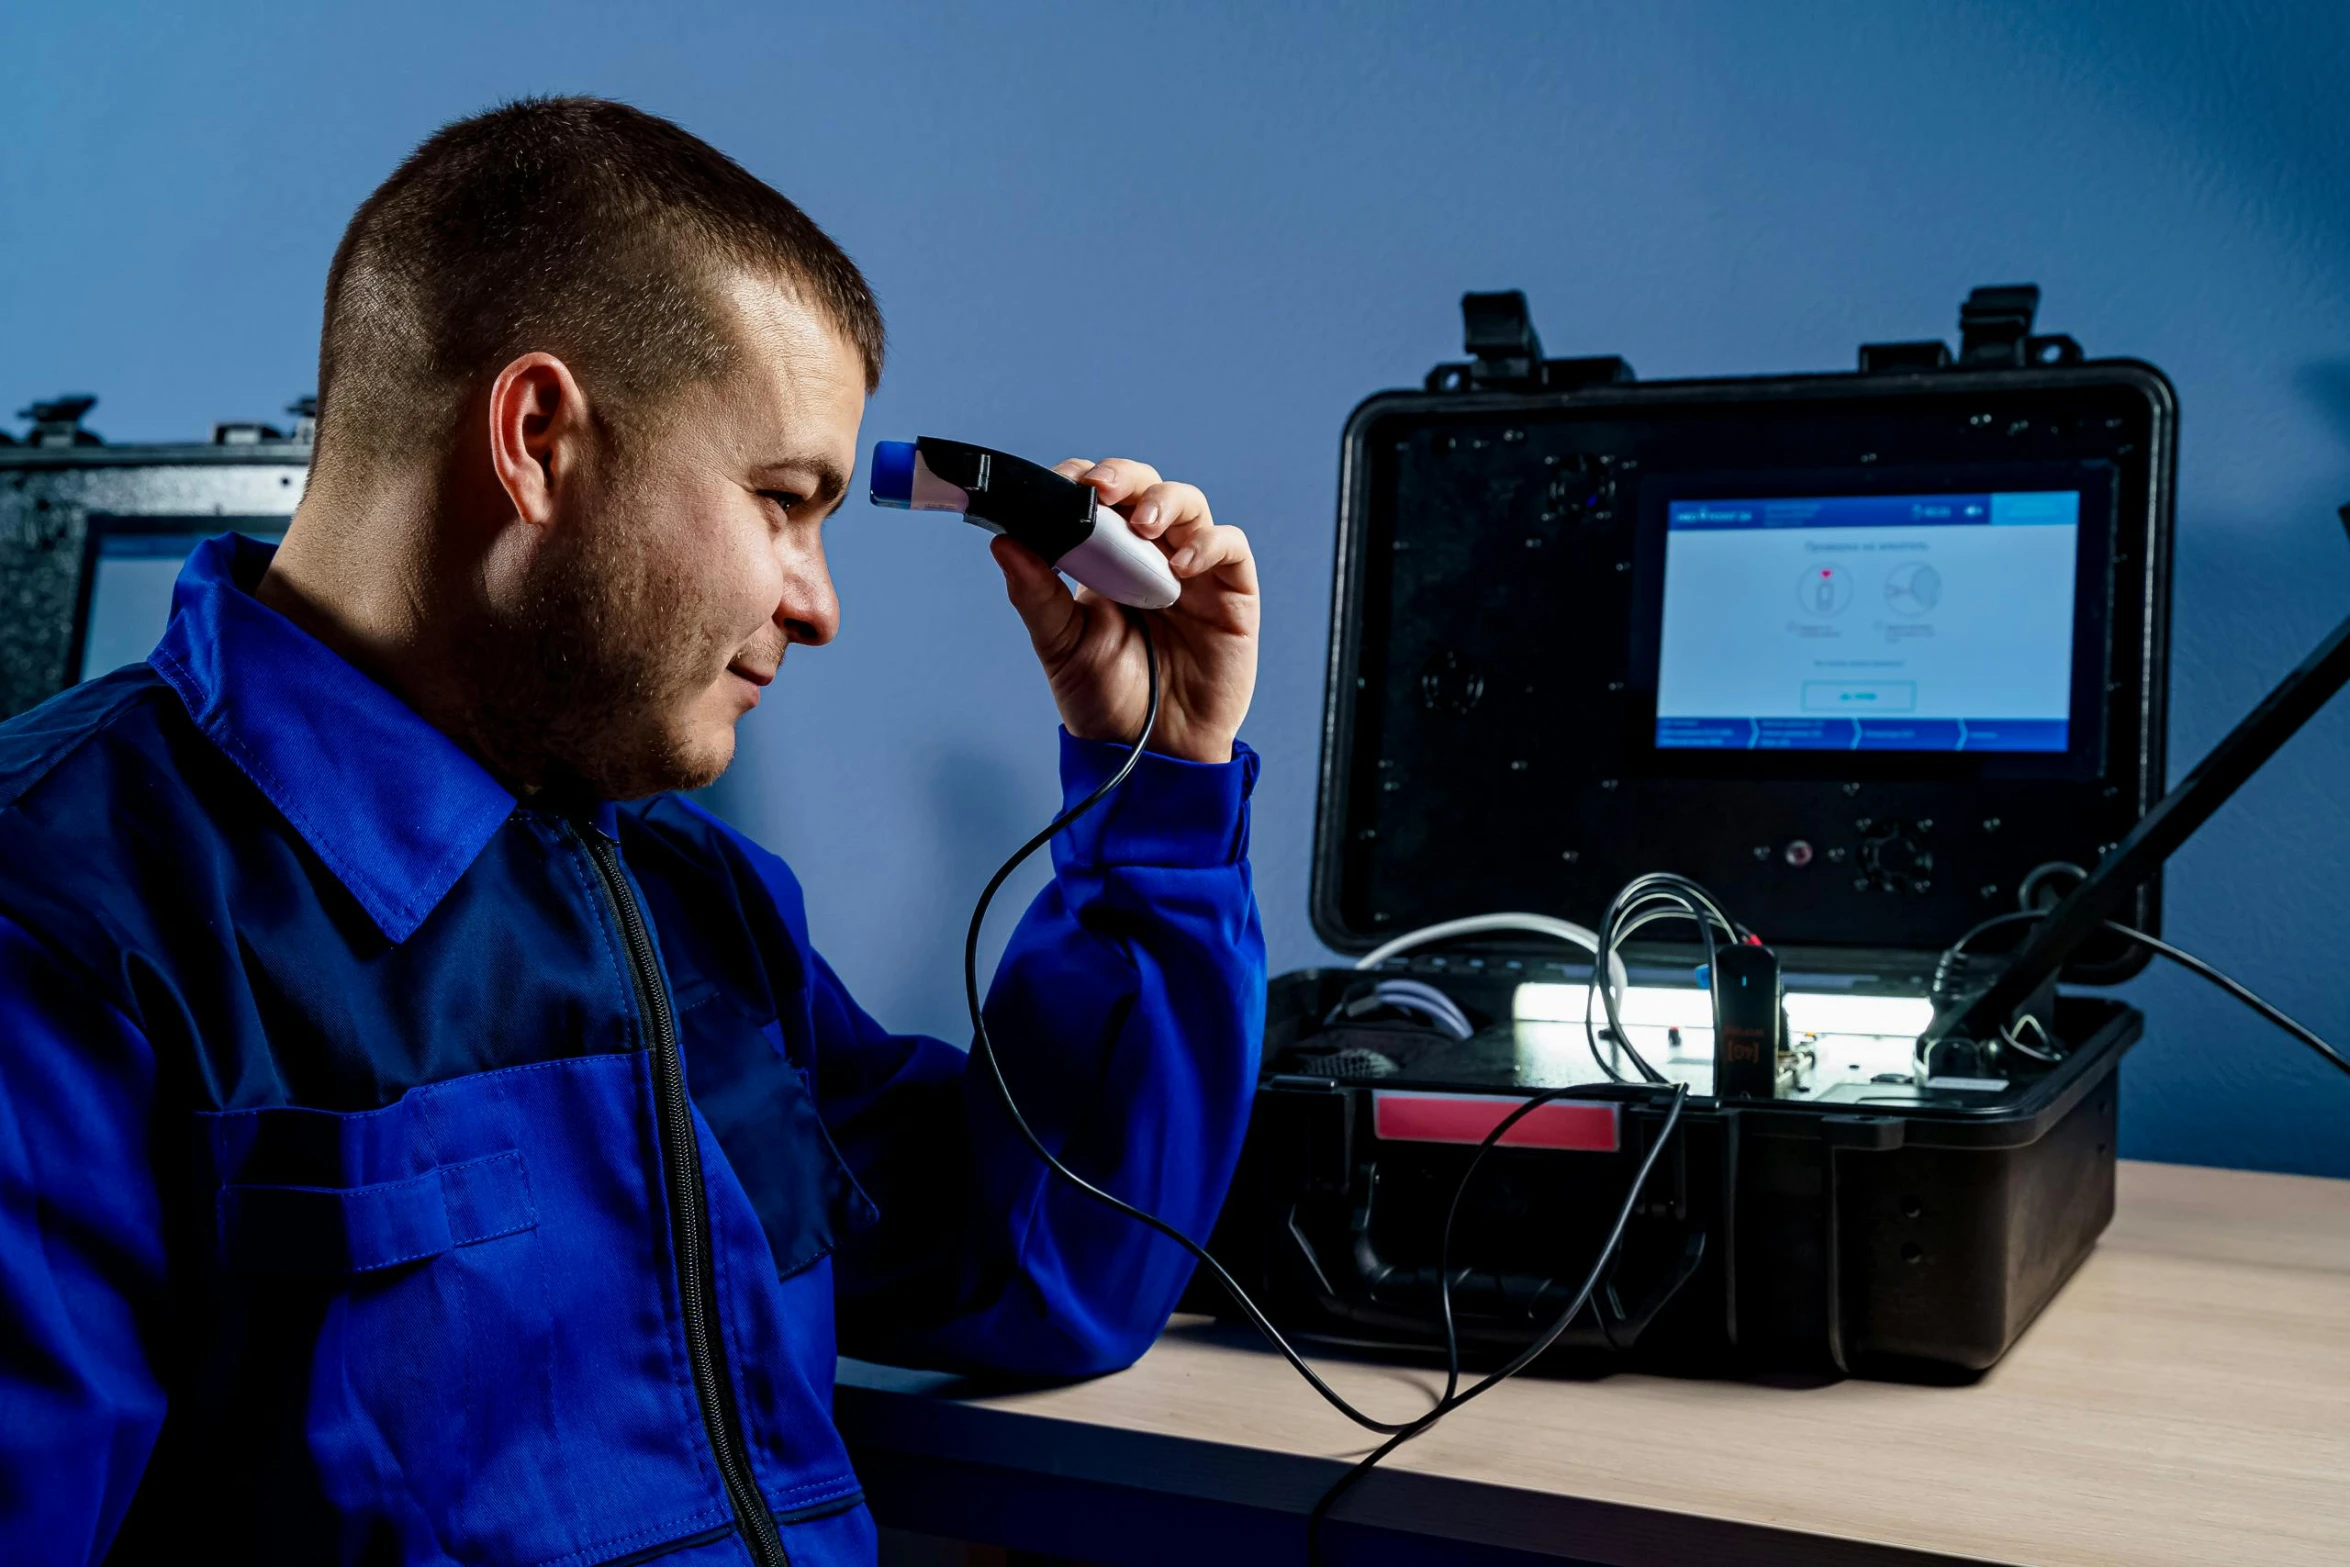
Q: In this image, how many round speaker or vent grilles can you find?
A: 3